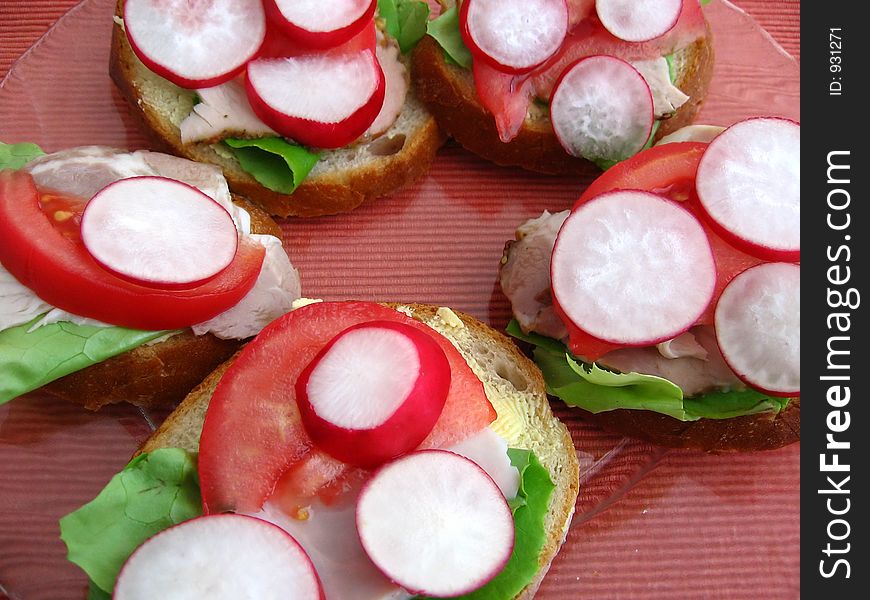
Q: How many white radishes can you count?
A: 13